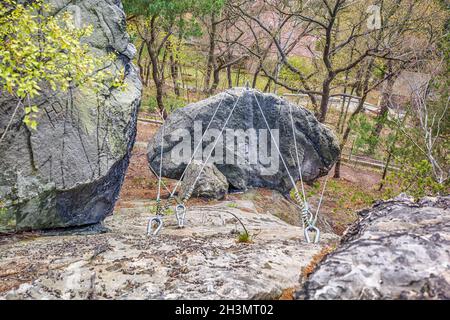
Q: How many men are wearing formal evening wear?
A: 0